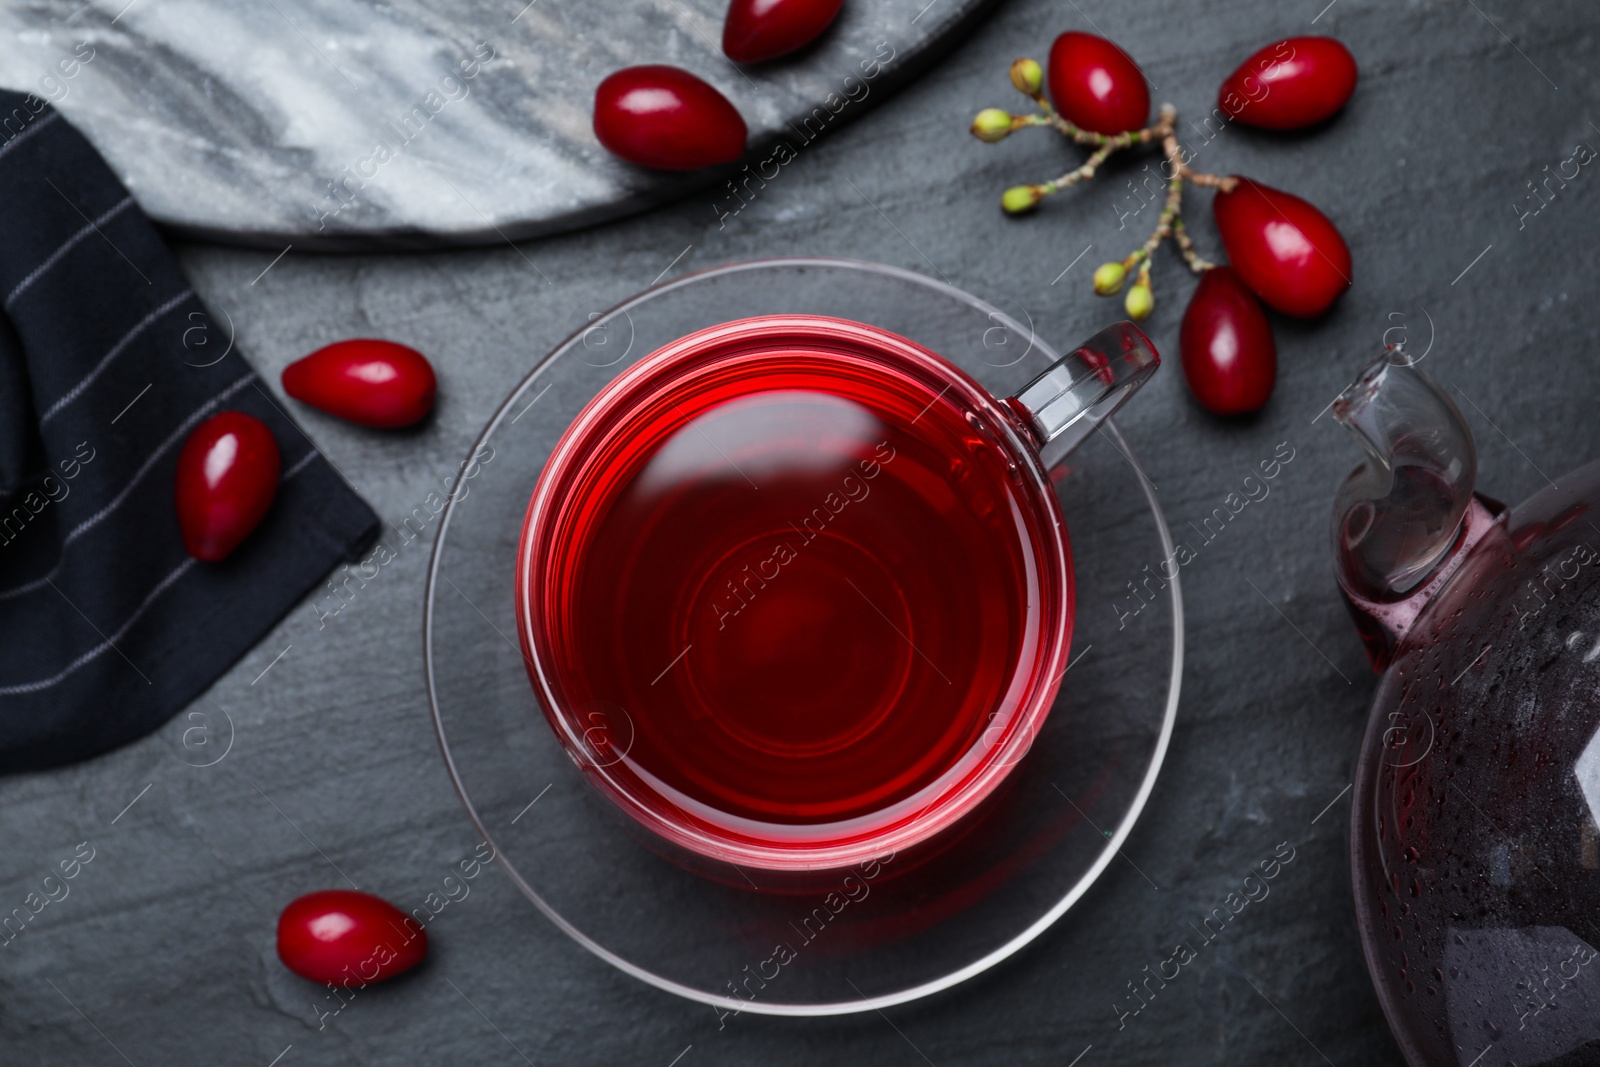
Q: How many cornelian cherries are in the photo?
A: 9